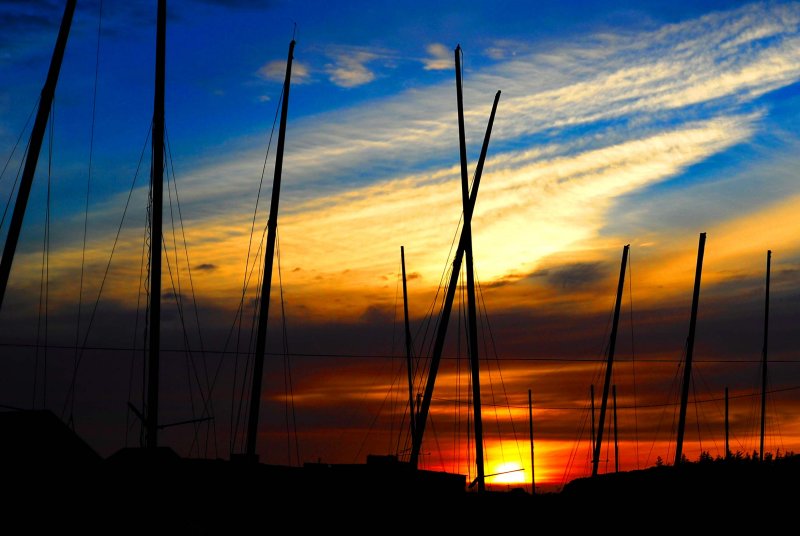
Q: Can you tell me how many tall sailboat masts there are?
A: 9